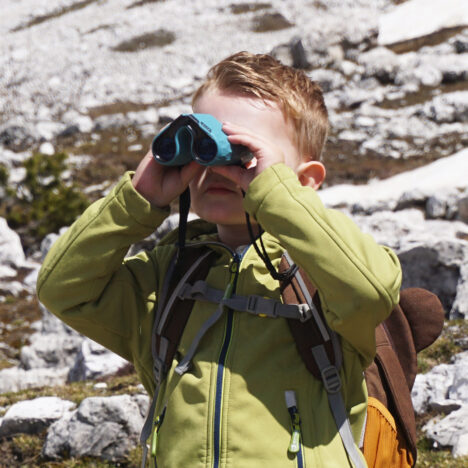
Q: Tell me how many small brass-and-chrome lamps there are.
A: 0